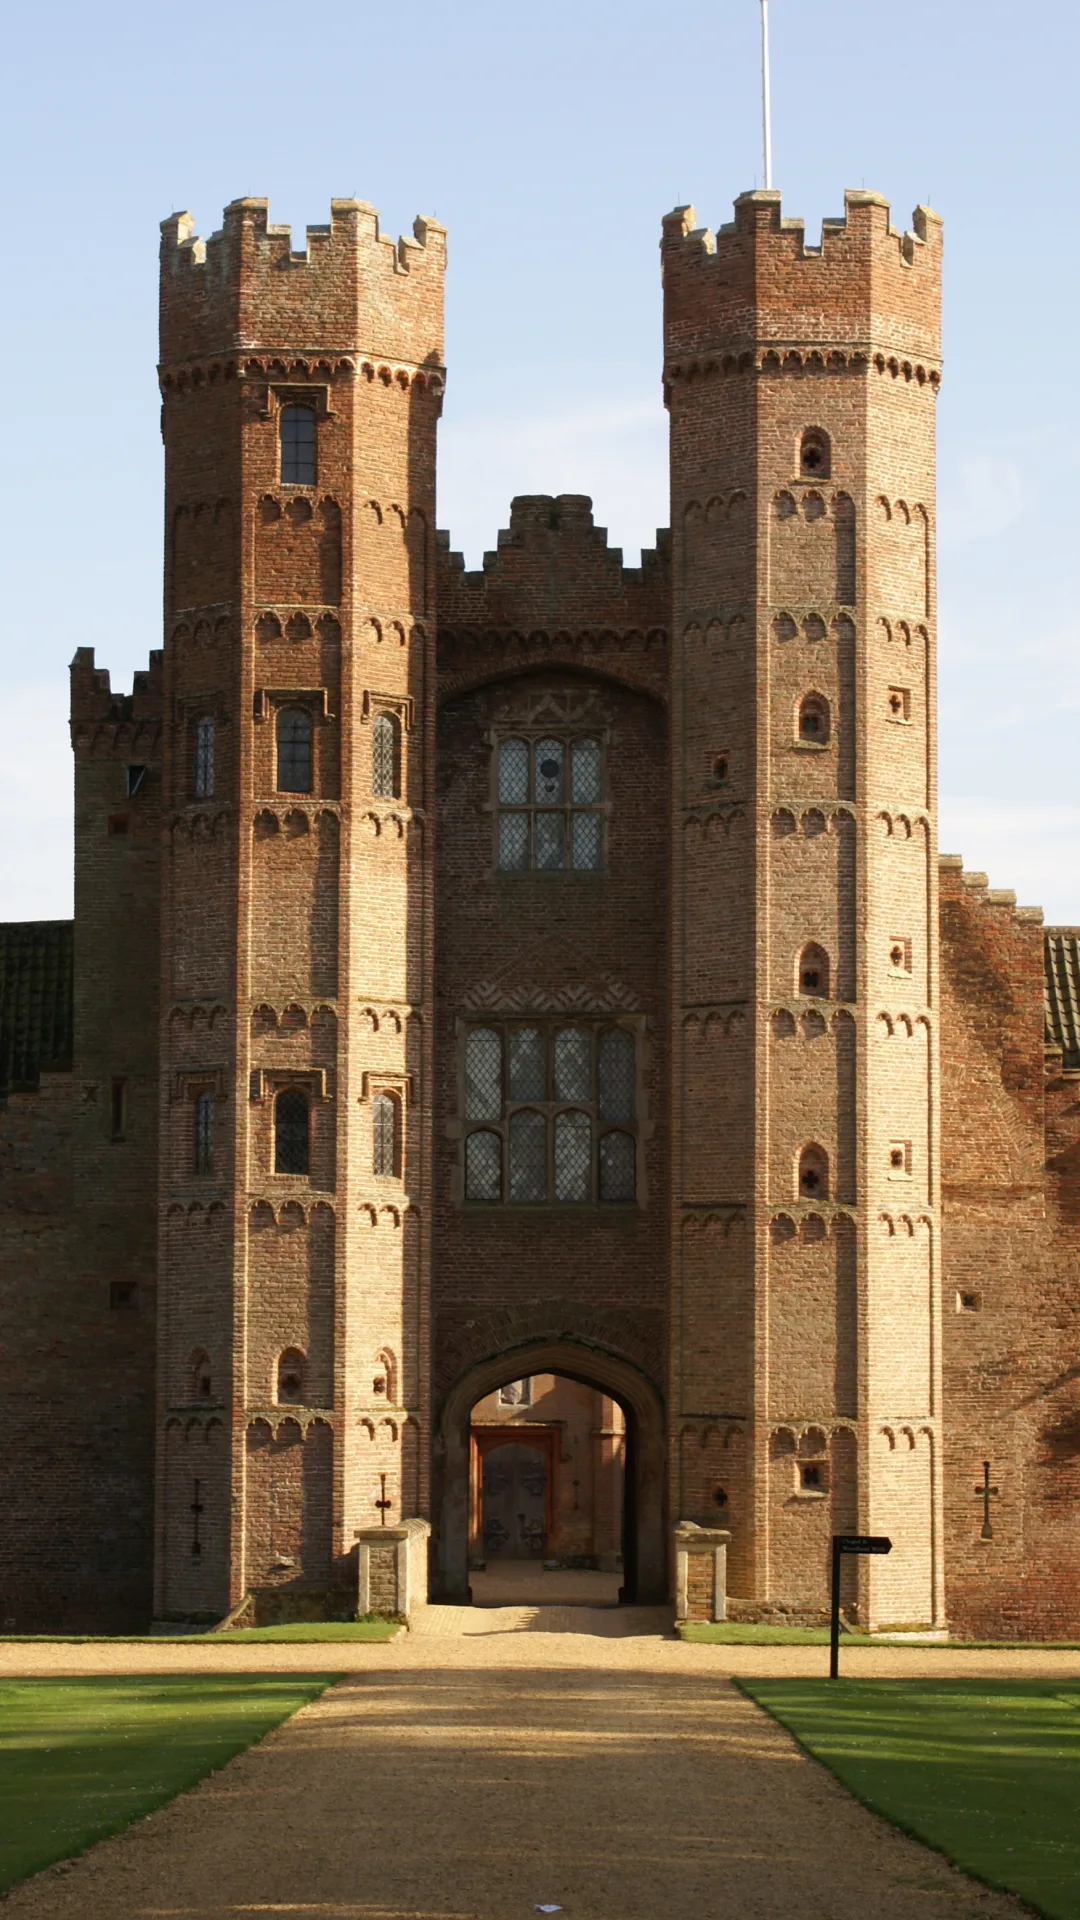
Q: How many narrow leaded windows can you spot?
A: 7